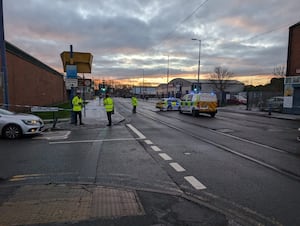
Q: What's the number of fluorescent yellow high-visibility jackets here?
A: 3